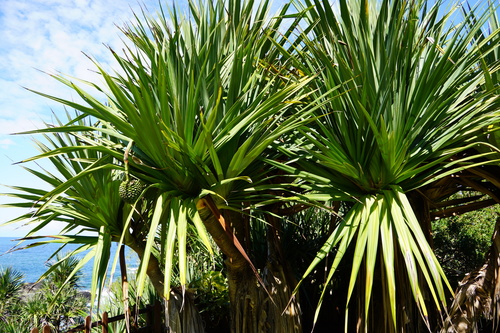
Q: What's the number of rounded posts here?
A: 4